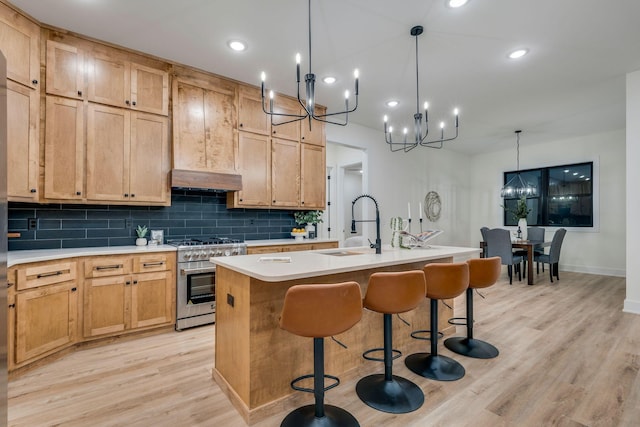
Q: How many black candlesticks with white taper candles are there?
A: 2